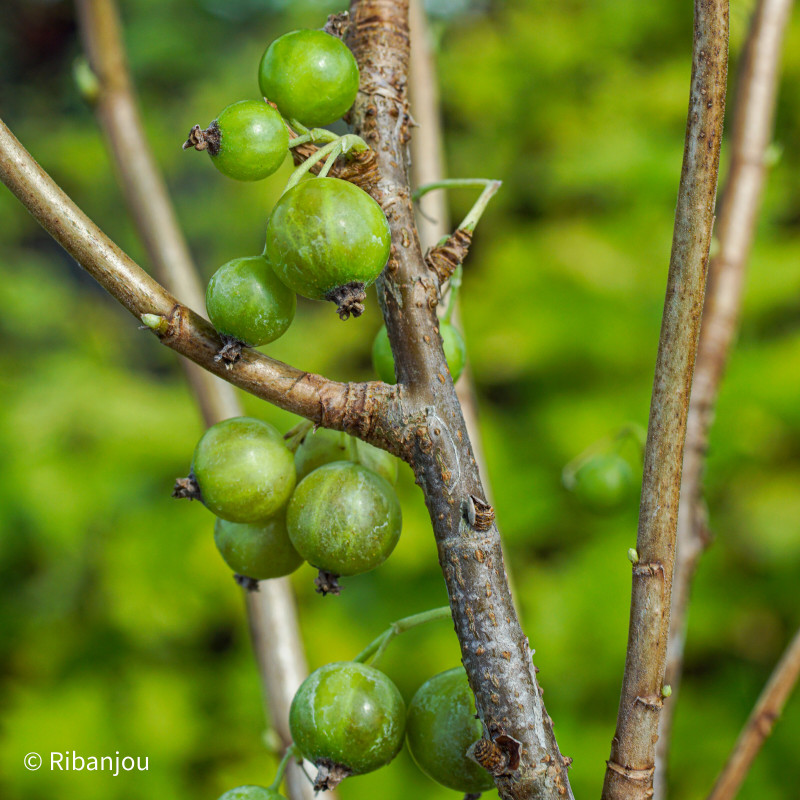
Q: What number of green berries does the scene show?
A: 13